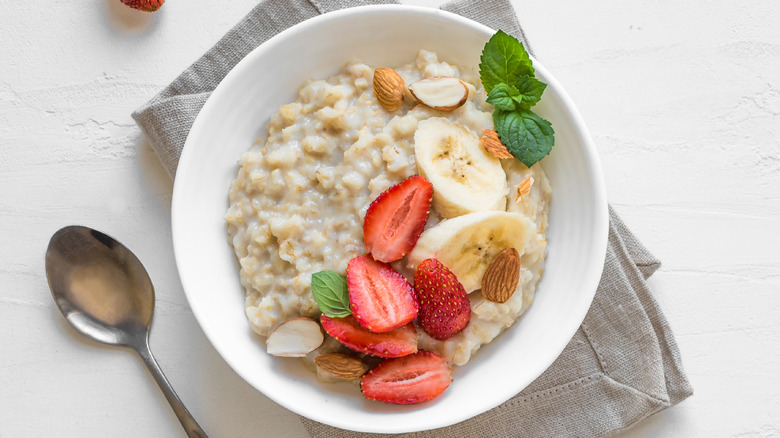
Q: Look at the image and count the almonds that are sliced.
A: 2